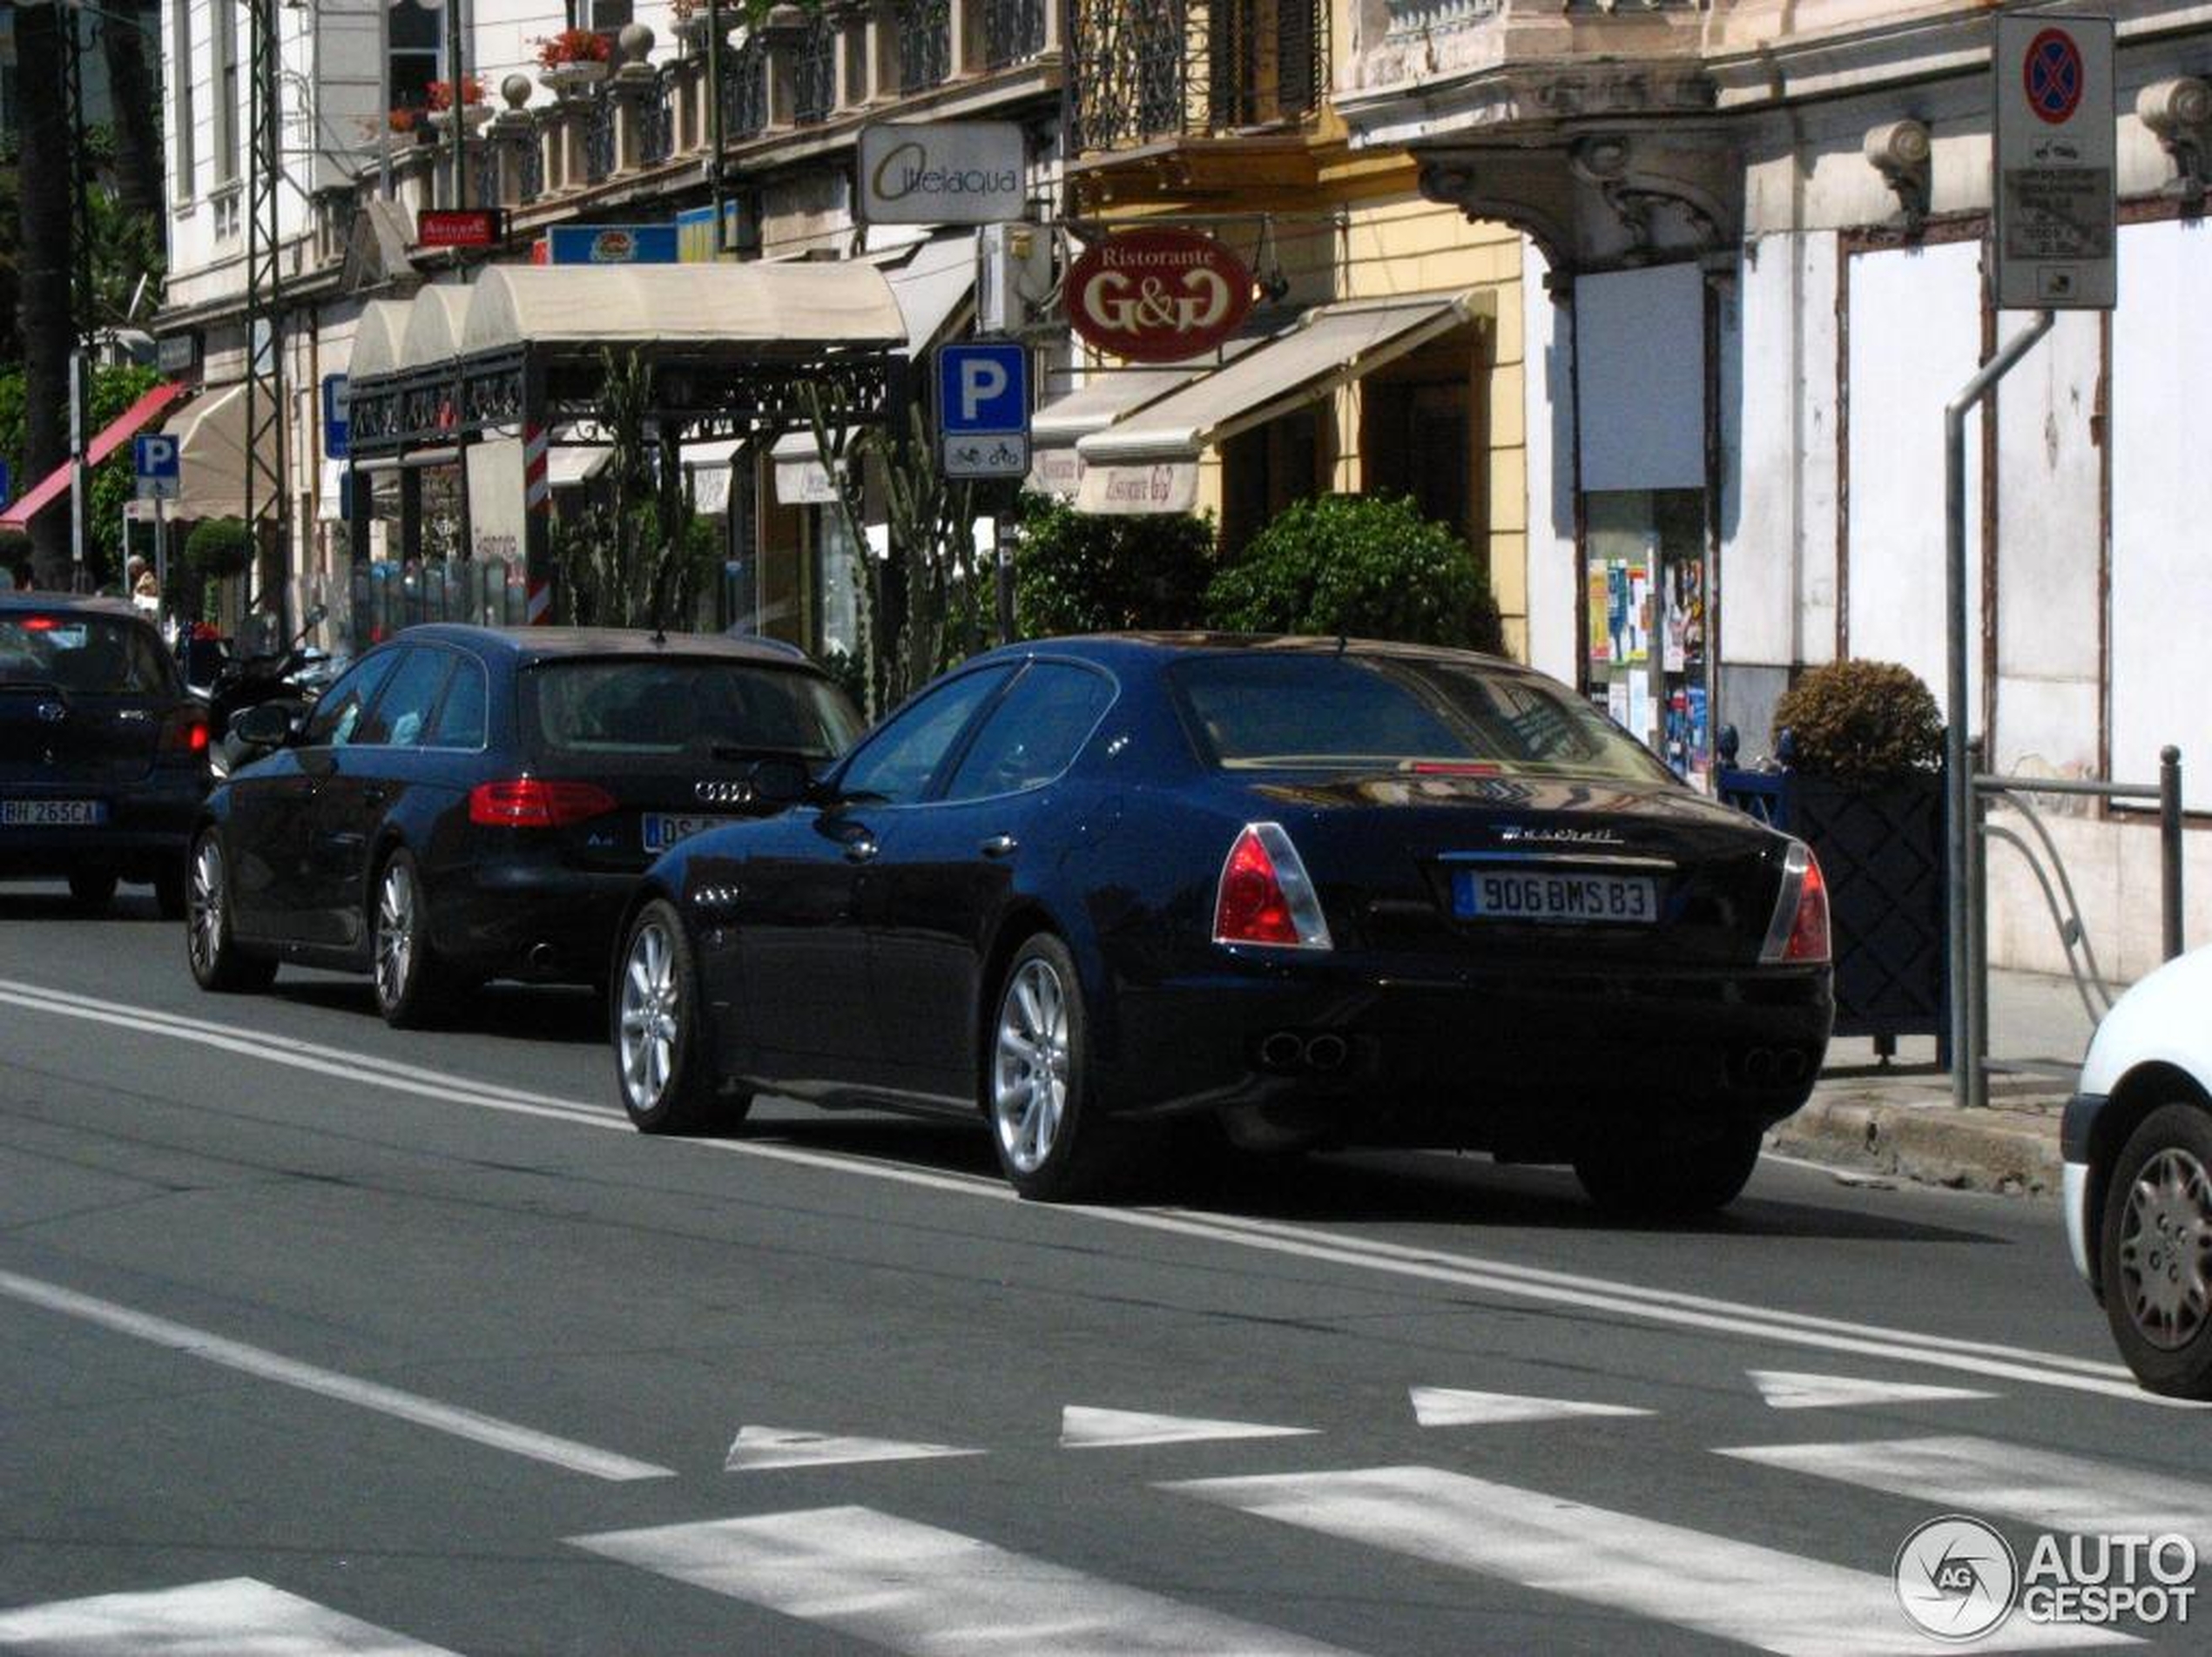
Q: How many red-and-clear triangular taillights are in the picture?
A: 2